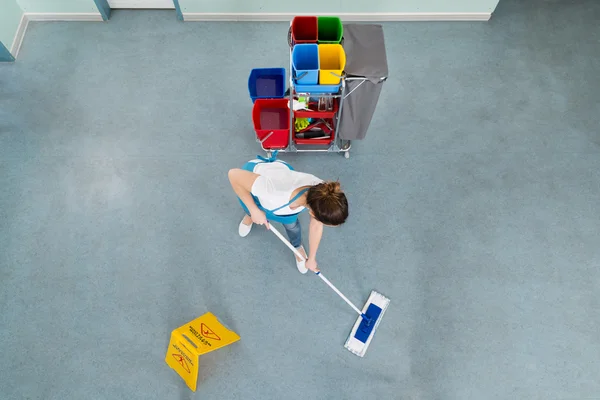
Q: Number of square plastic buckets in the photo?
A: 6